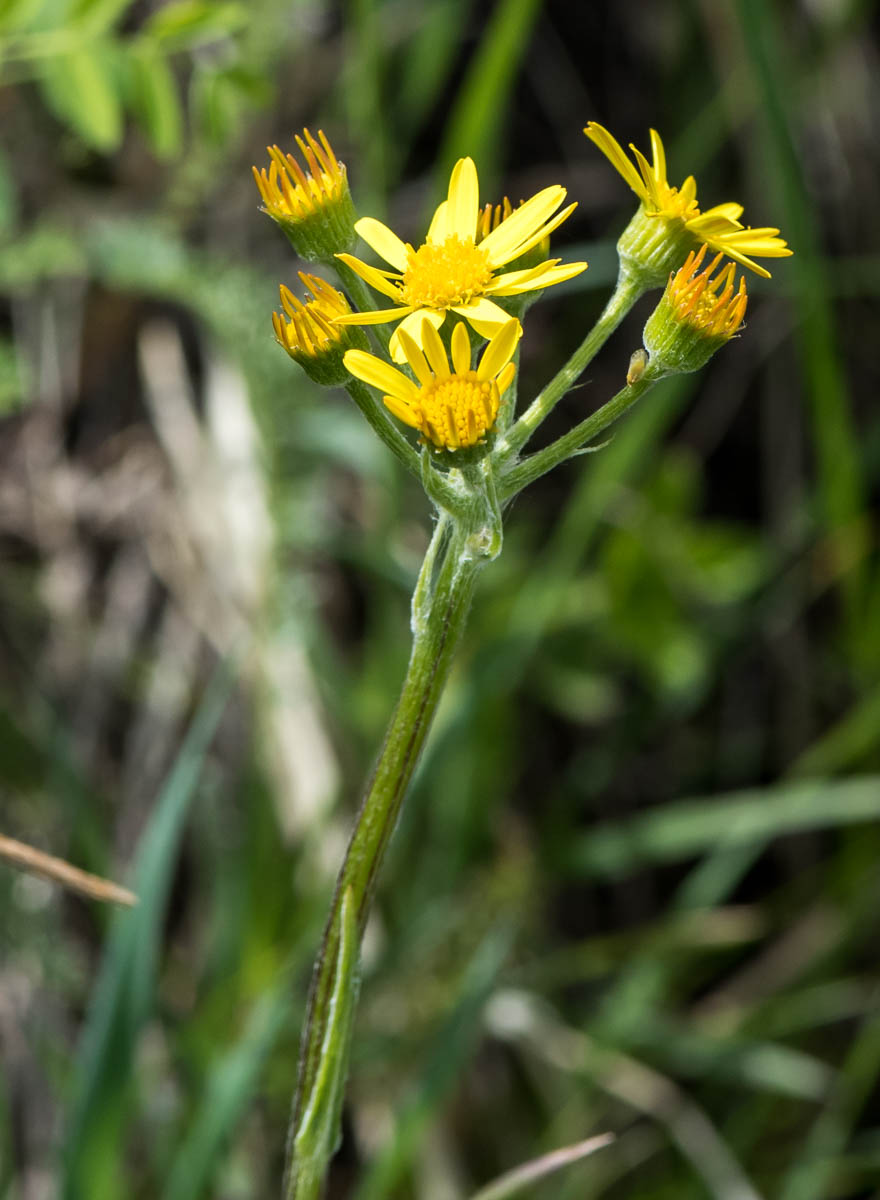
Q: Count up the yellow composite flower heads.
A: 7